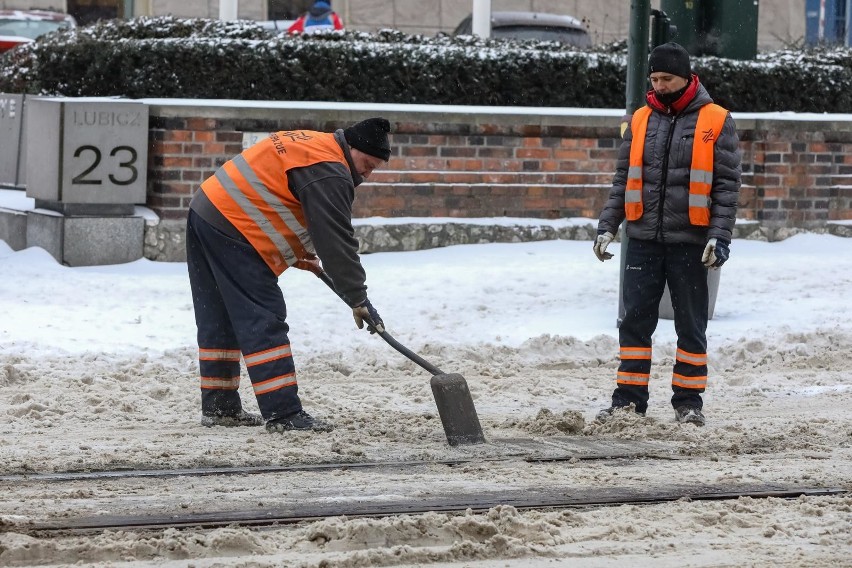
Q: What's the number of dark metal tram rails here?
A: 2